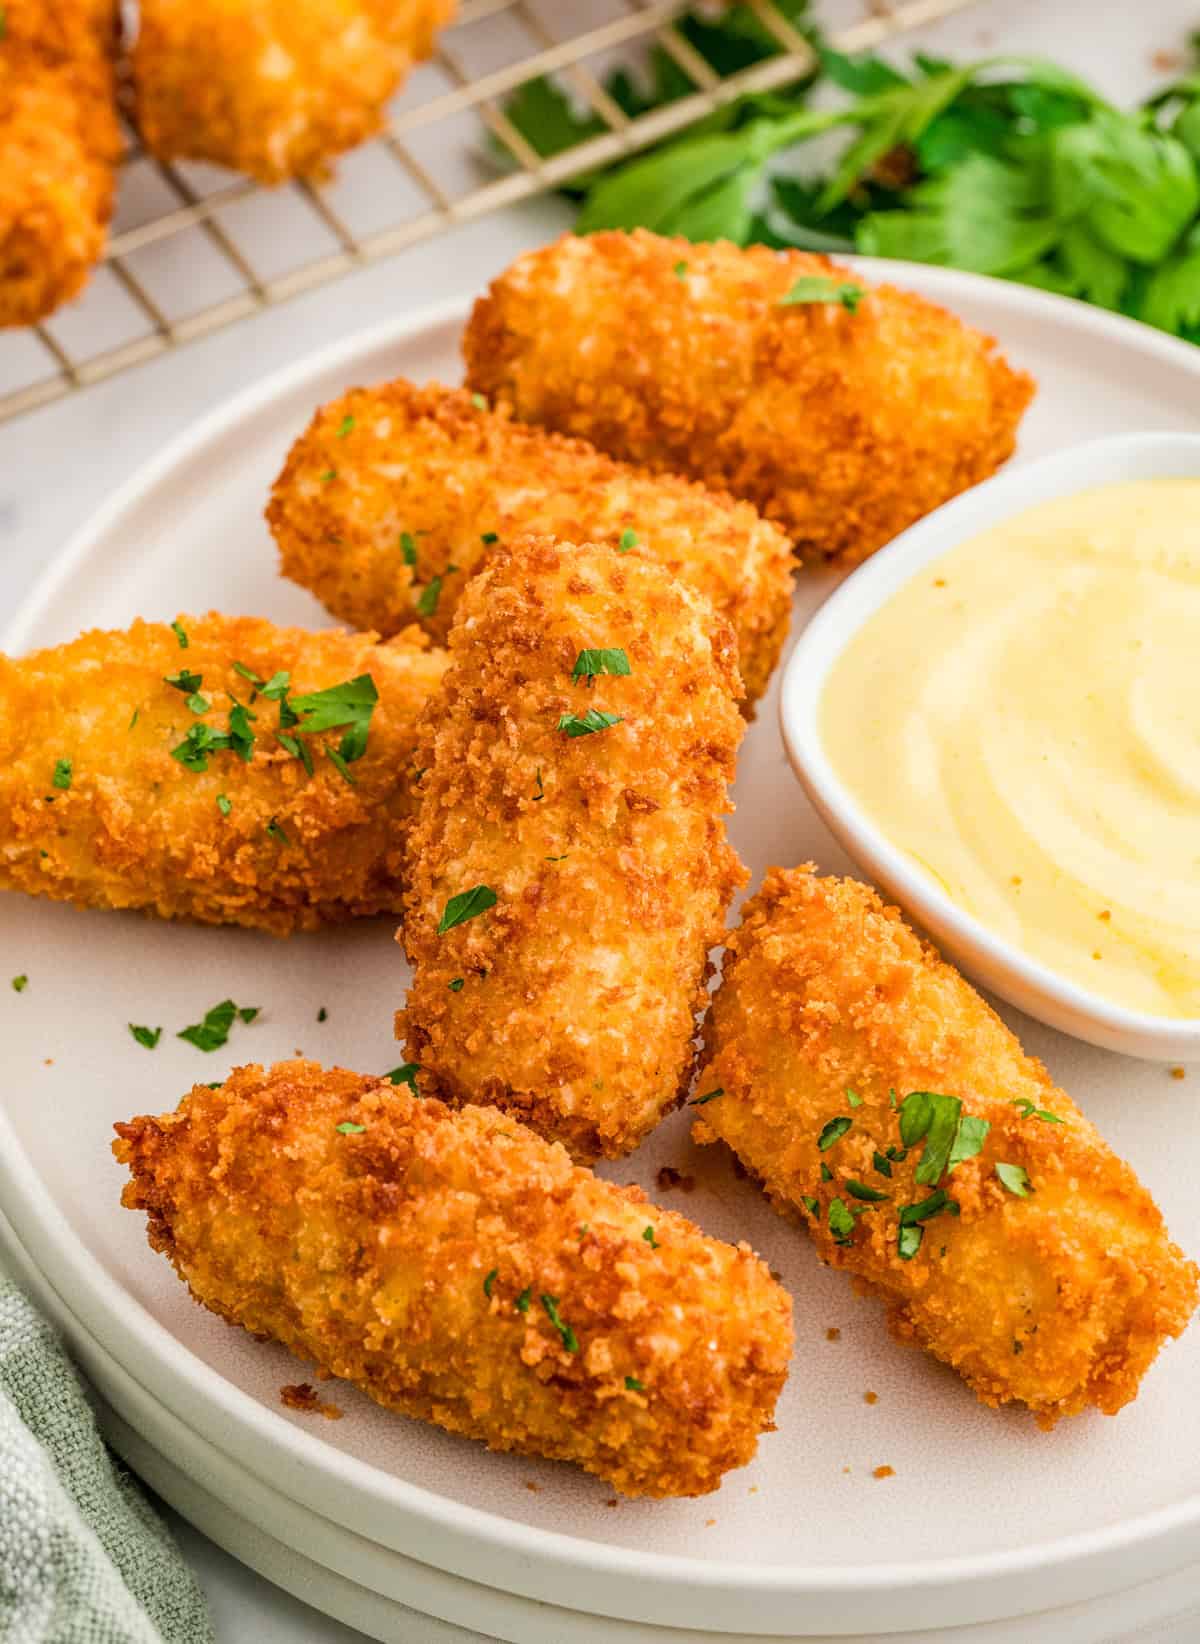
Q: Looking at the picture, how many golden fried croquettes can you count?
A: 8